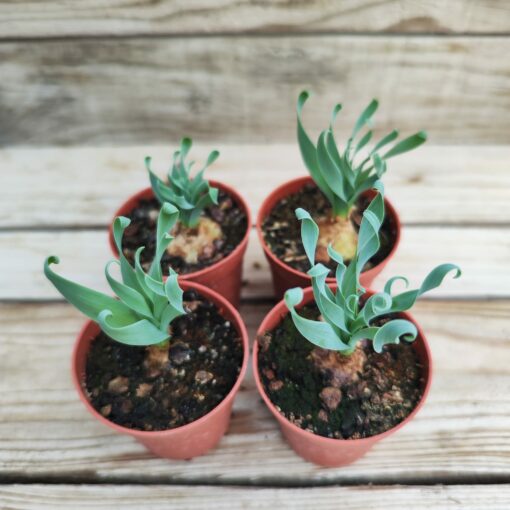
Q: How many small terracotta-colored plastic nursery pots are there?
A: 4